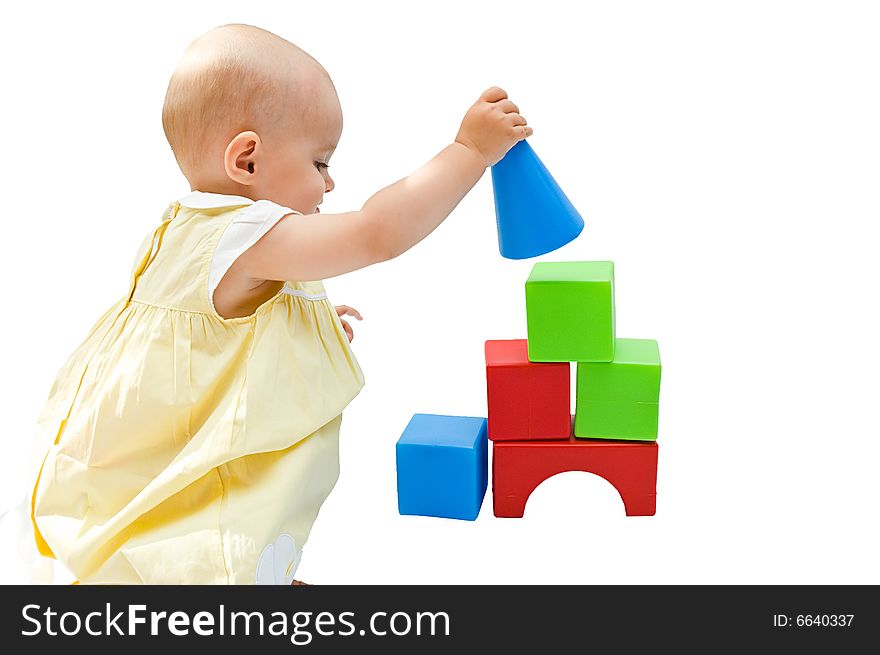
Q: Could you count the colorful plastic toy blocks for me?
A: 6